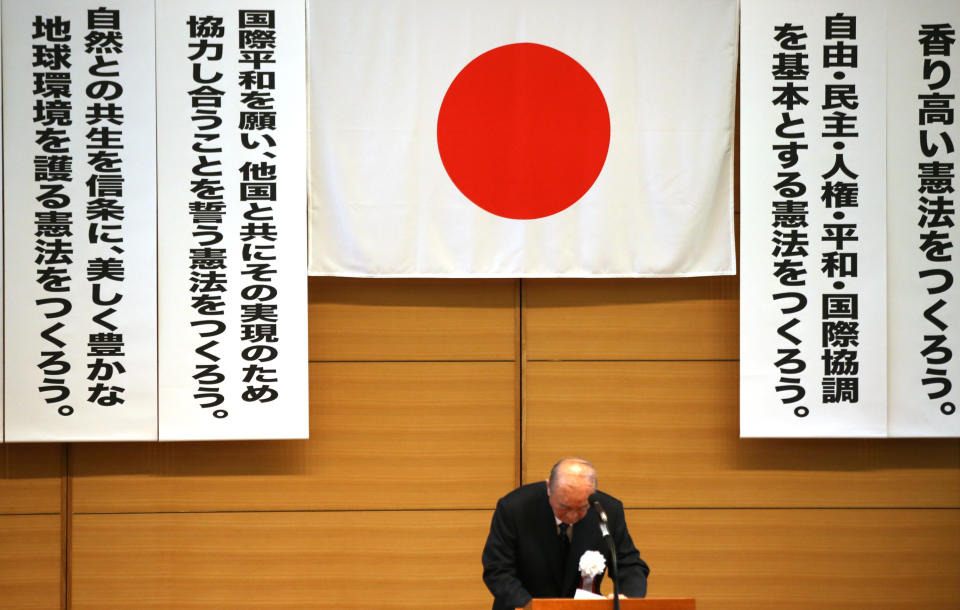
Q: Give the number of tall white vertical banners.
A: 4